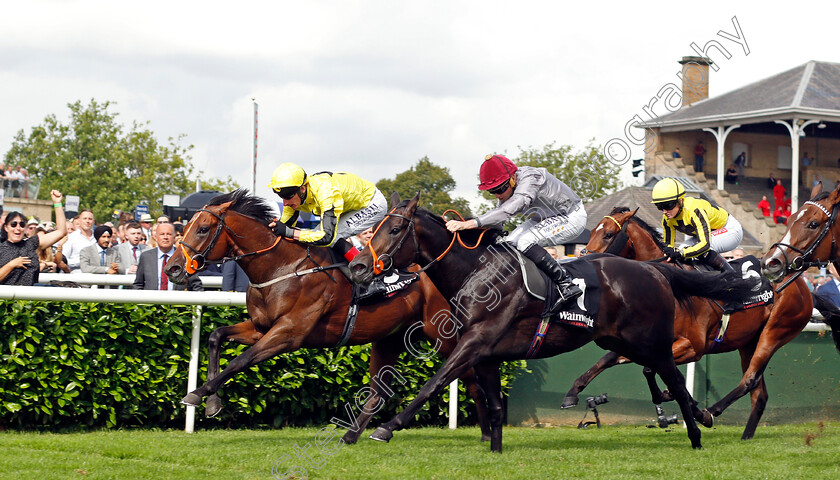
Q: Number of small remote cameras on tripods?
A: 2